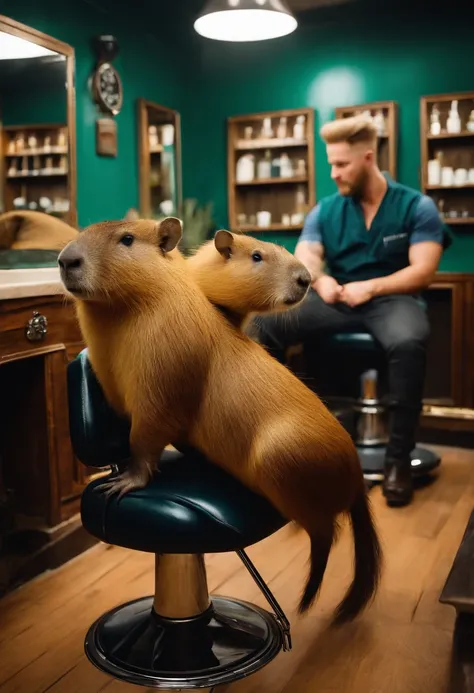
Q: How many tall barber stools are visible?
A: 2